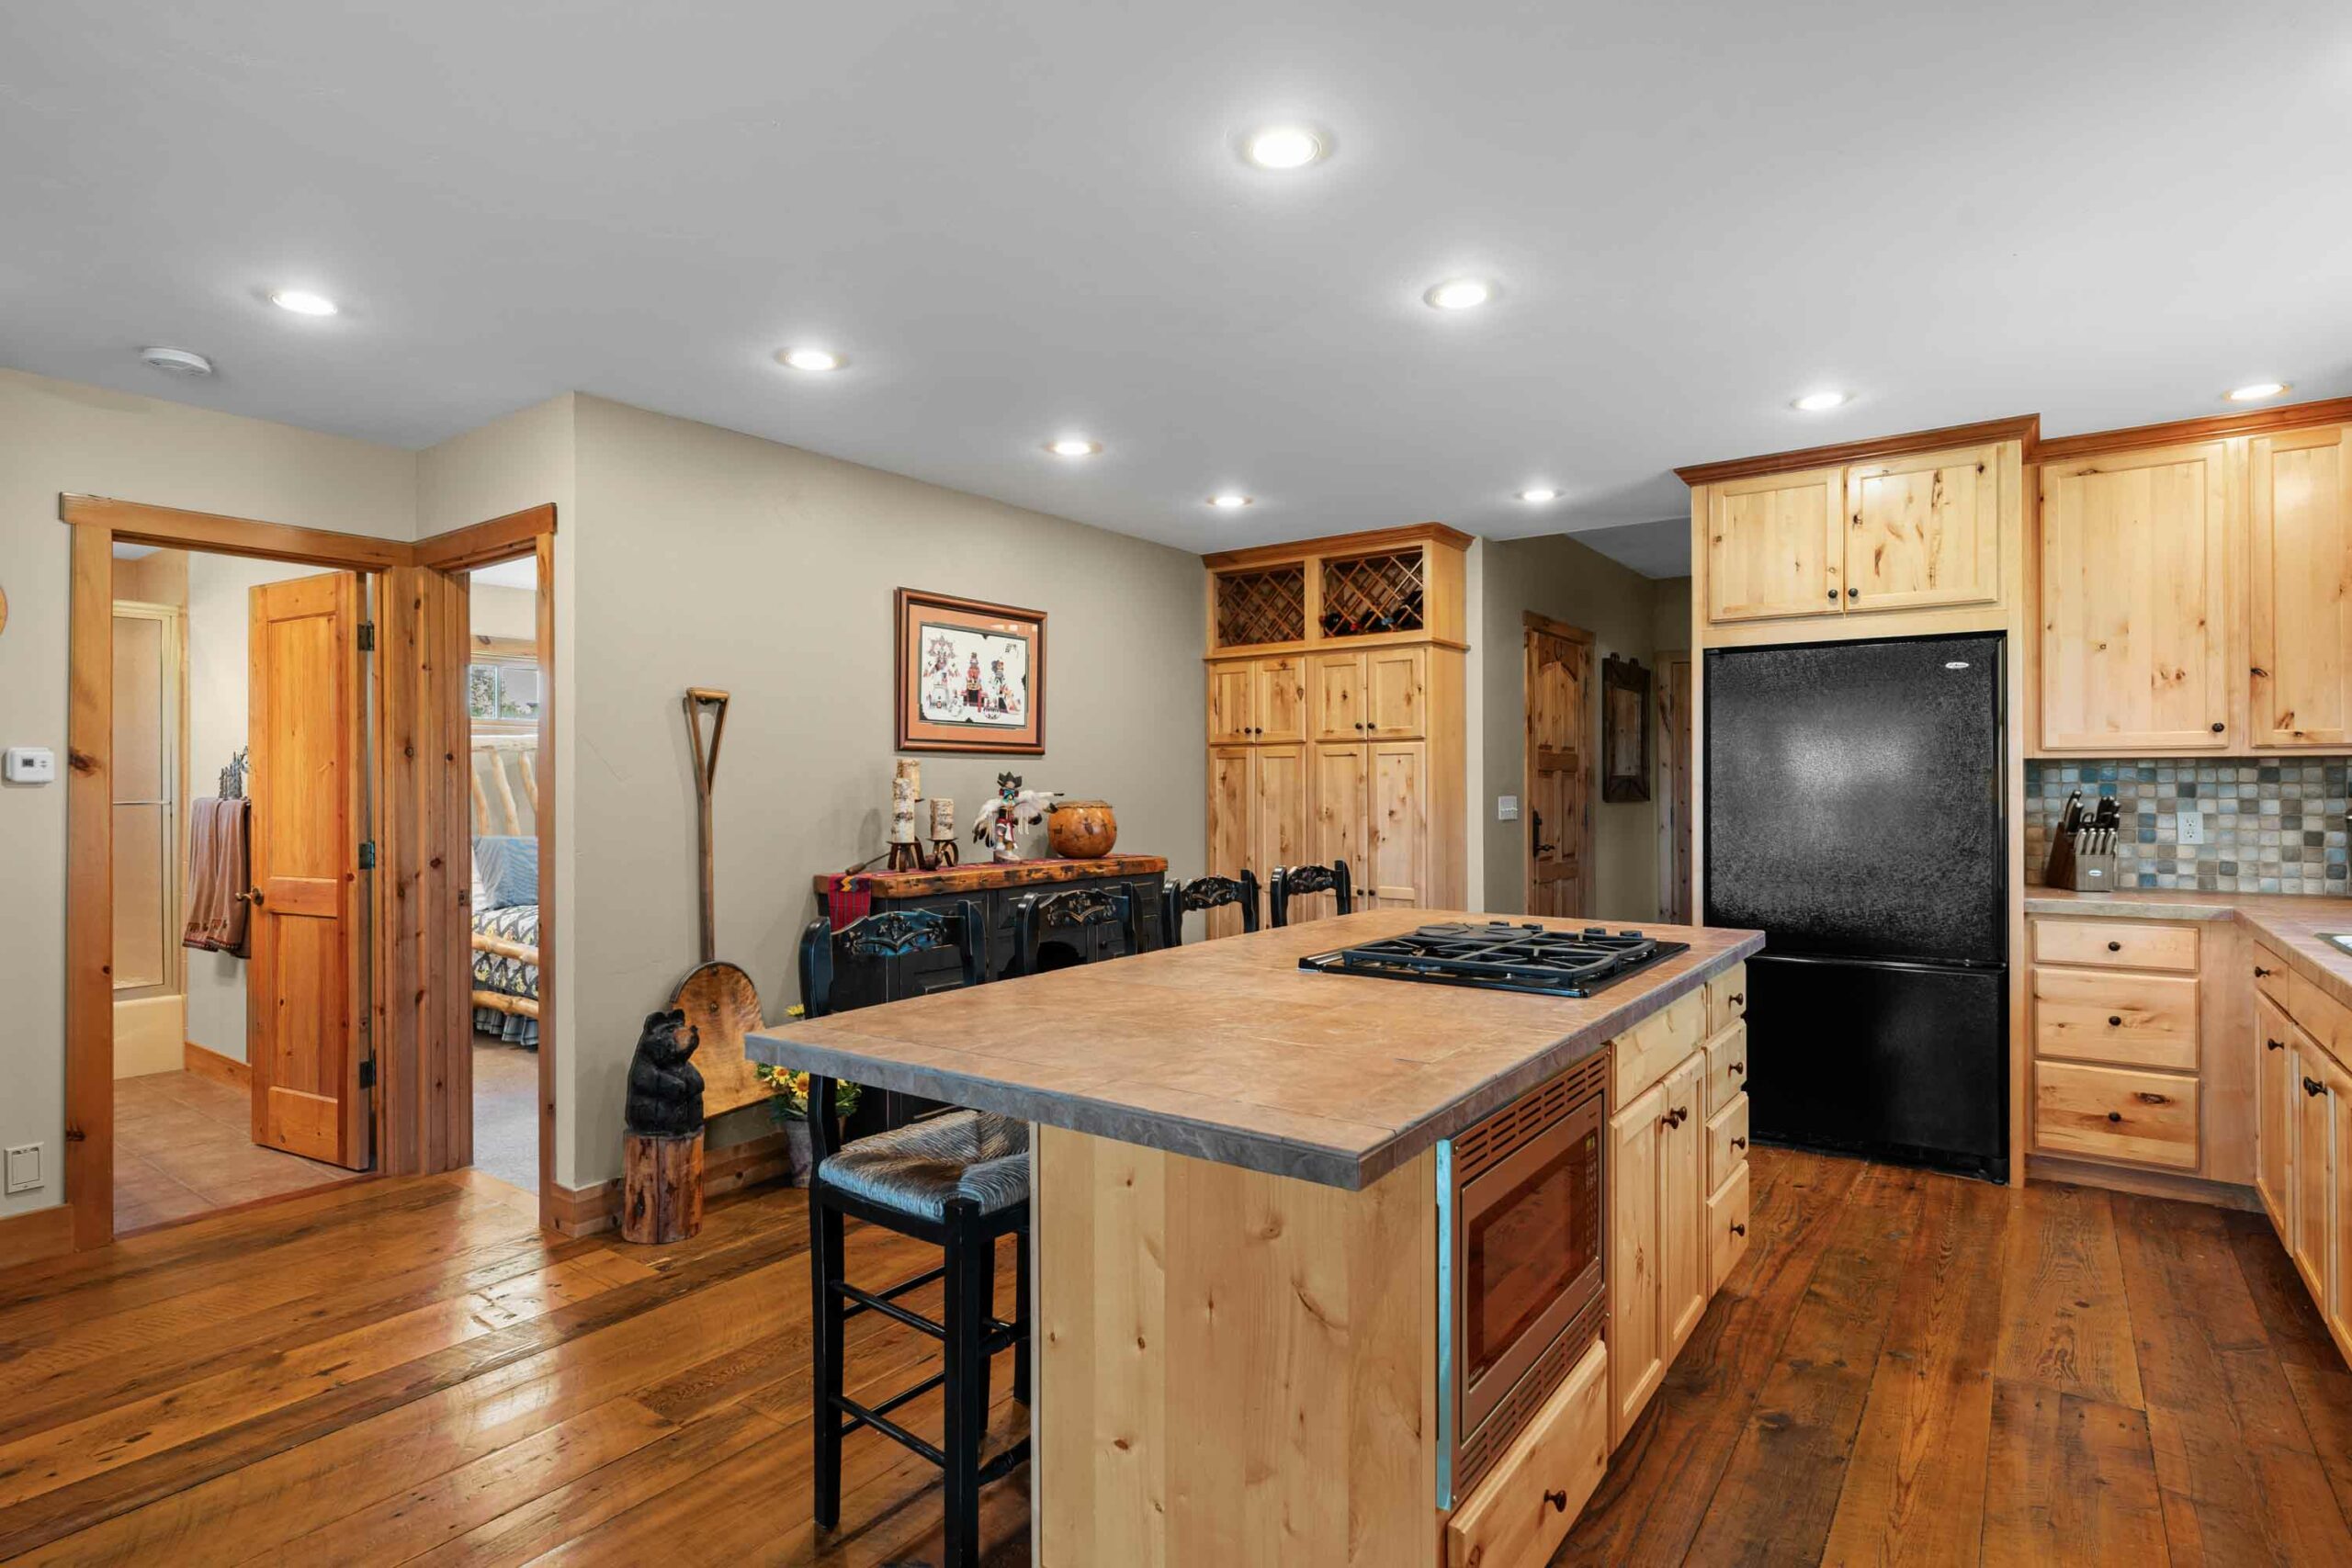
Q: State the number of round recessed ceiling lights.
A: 9